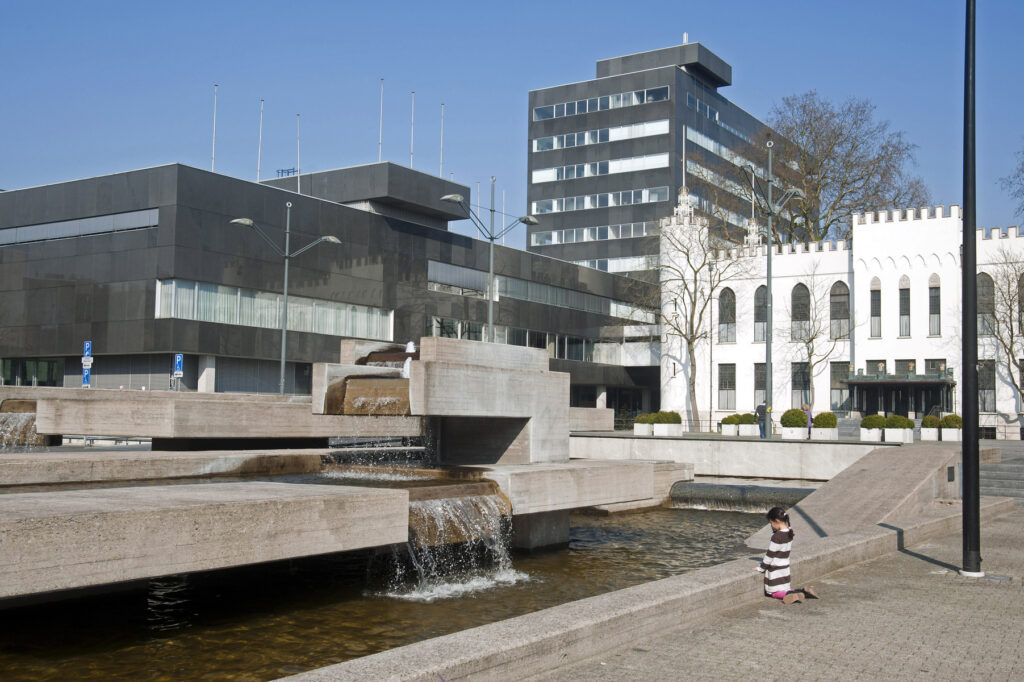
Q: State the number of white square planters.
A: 10